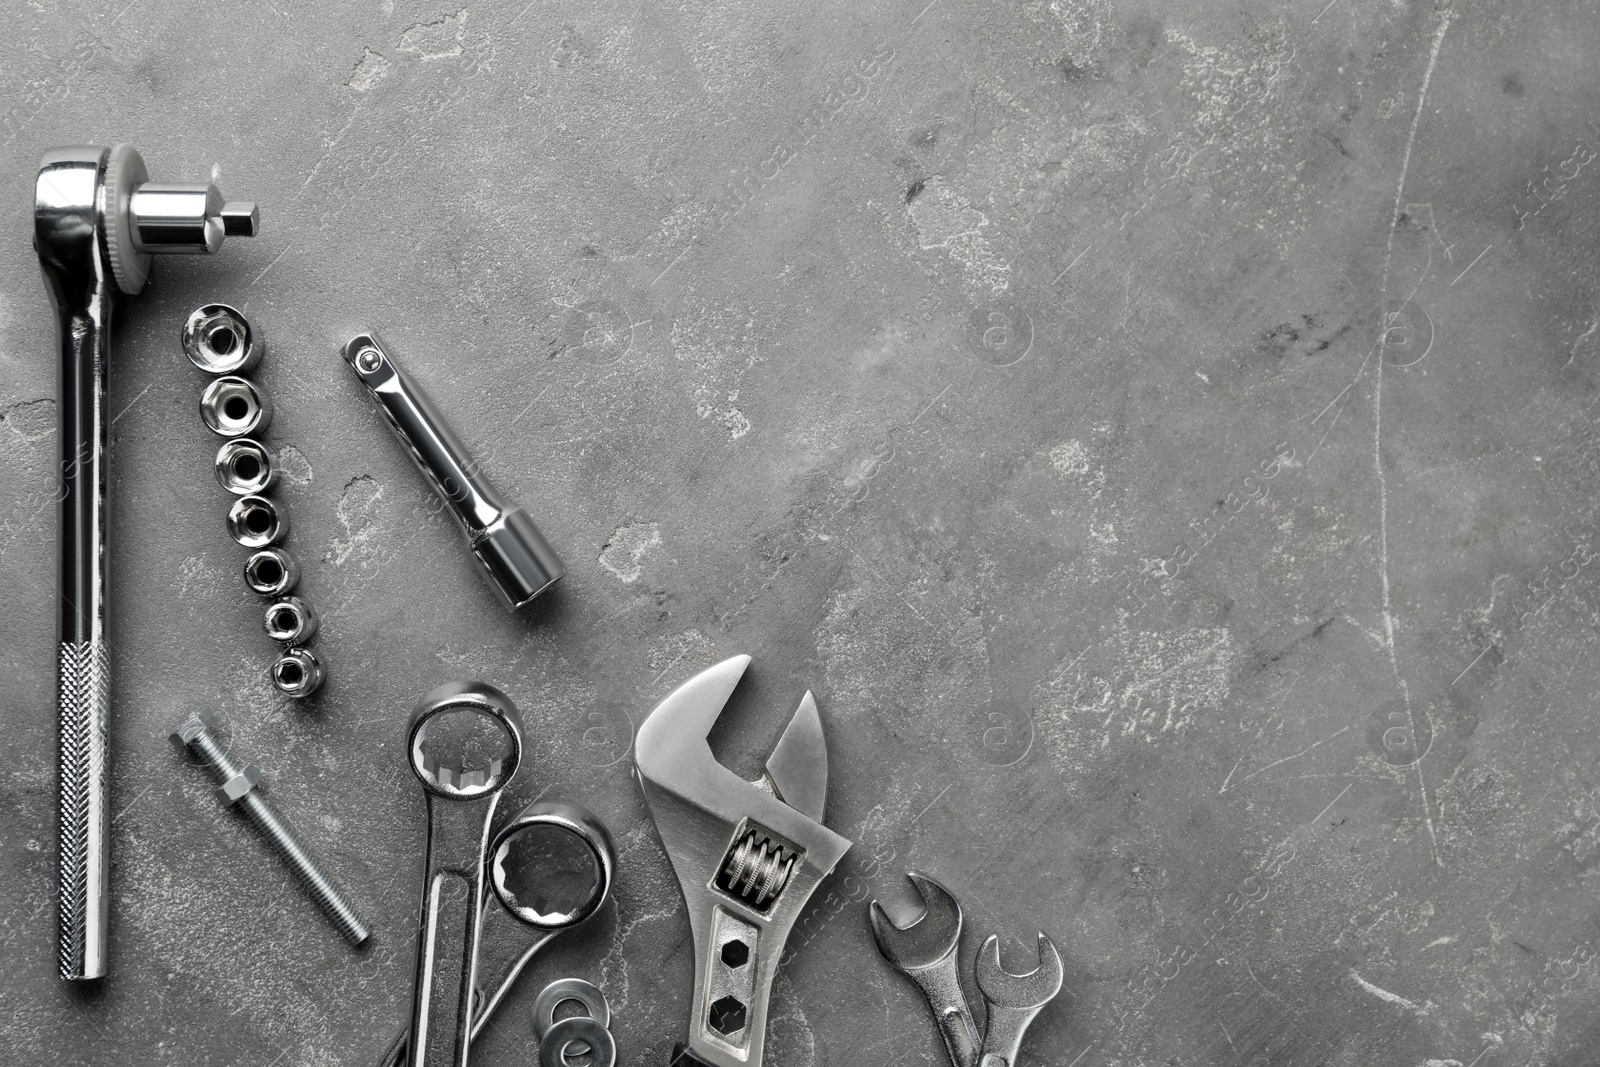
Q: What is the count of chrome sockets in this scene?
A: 7